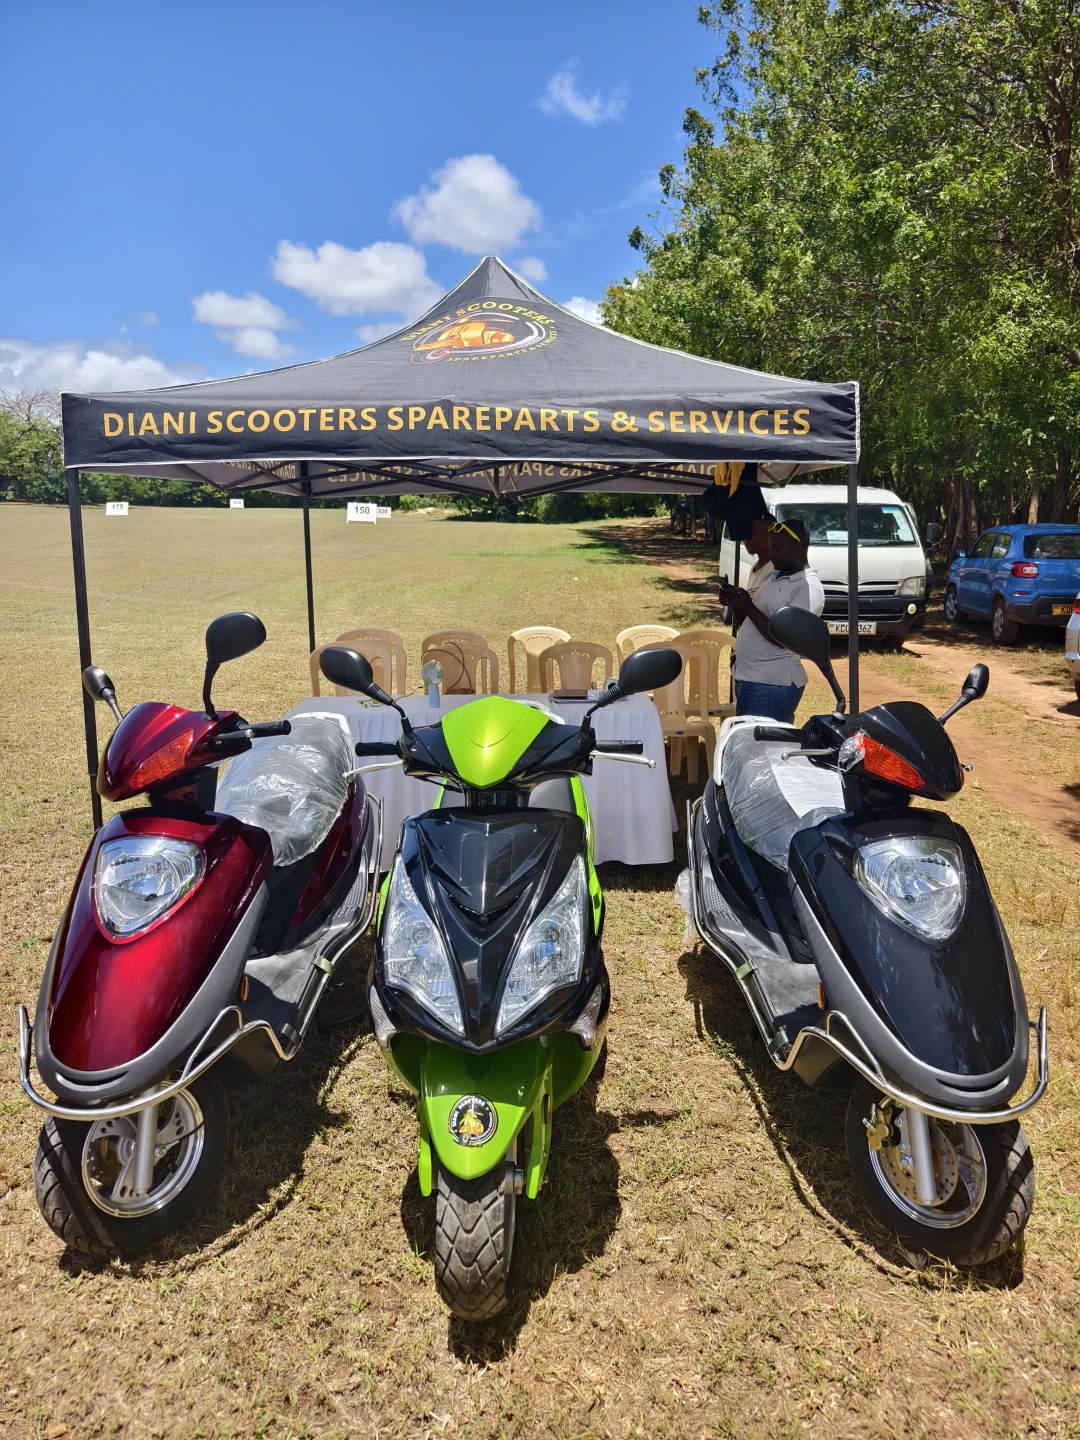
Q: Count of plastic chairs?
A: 10